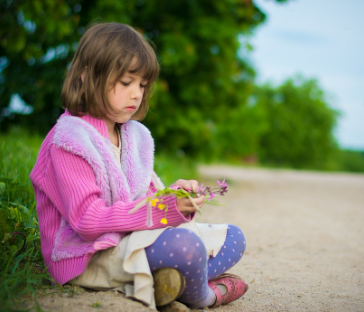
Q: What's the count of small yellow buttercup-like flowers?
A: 3